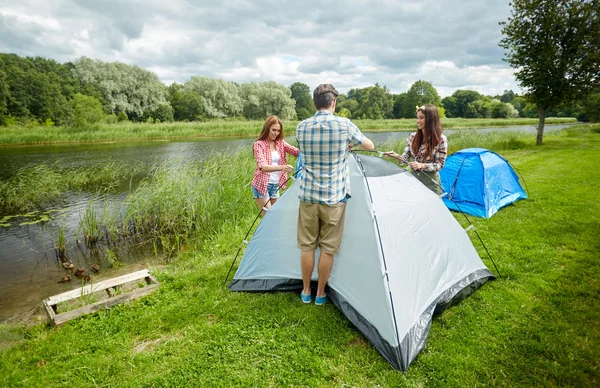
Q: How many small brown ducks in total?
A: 5